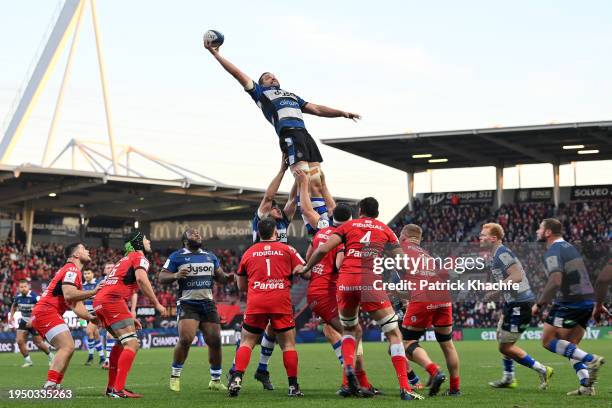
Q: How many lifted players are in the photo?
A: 1